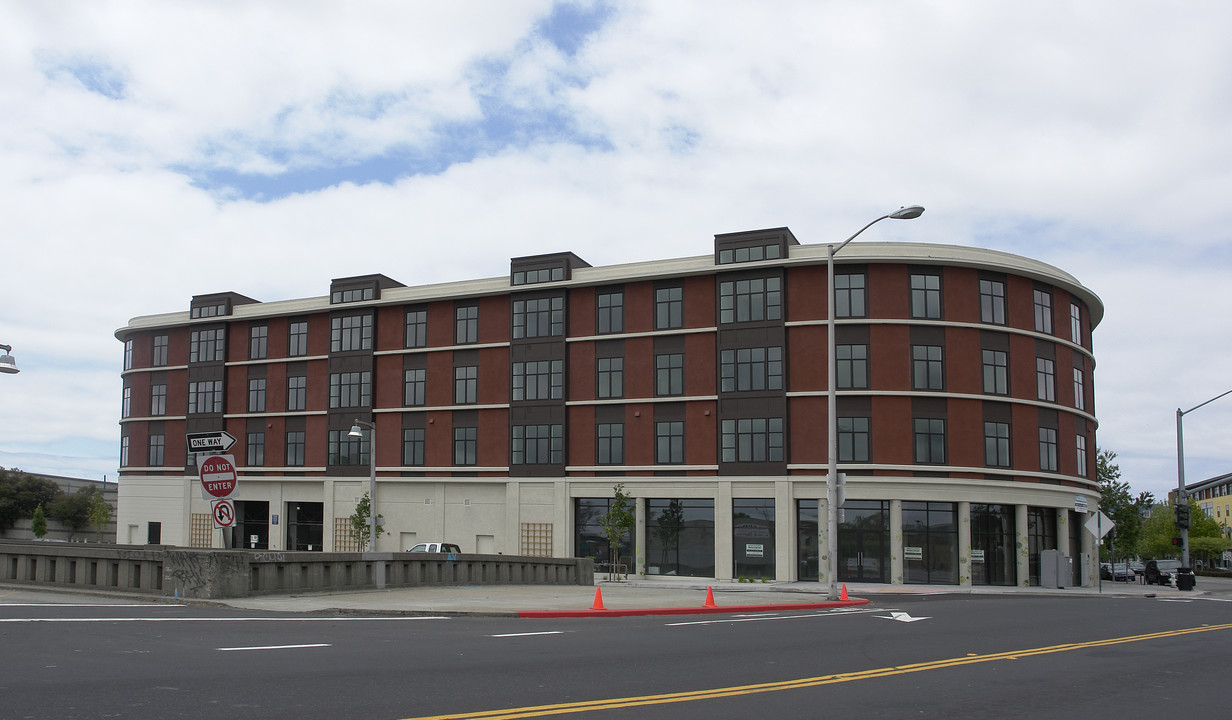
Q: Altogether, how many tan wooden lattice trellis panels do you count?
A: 3